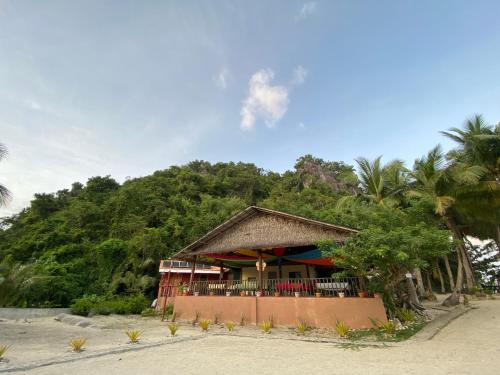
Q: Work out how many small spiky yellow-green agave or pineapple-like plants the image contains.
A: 11